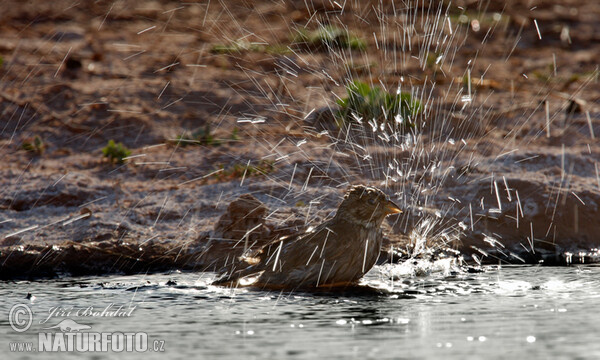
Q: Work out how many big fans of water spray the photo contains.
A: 1